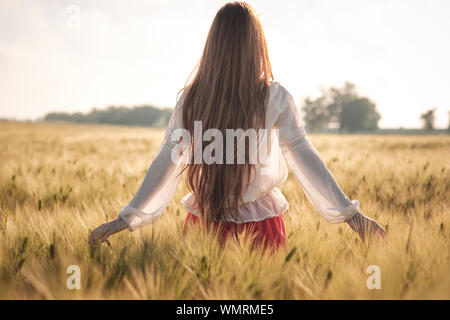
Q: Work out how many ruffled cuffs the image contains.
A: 2